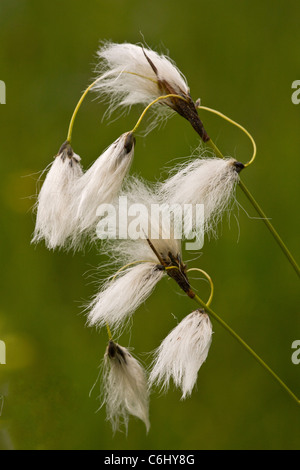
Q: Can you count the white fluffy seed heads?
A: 8